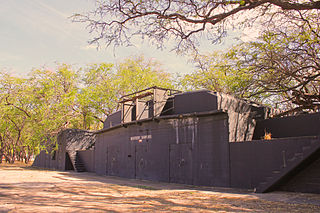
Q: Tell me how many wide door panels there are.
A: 3